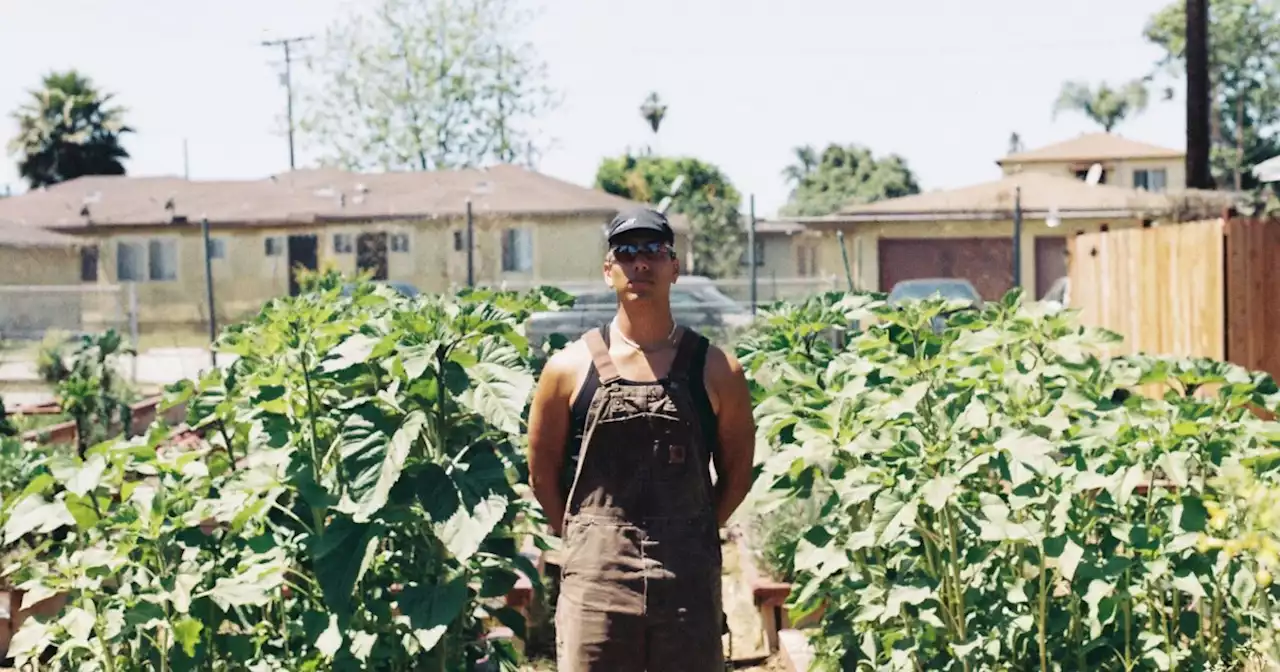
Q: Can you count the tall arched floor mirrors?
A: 0